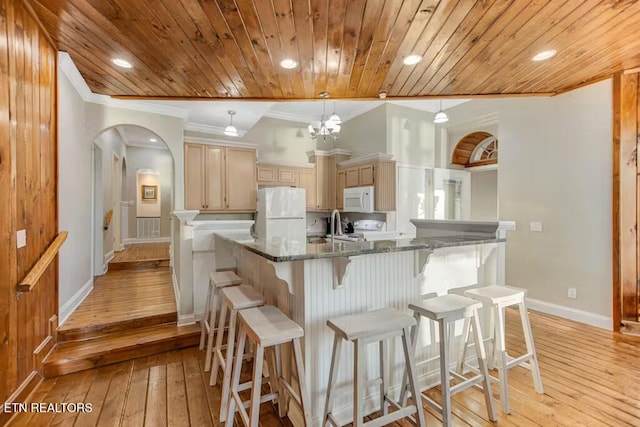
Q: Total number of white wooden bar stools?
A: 6